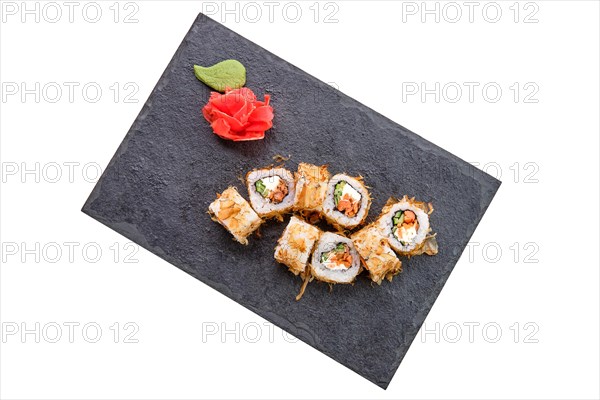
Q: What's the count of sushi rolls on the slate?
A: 8